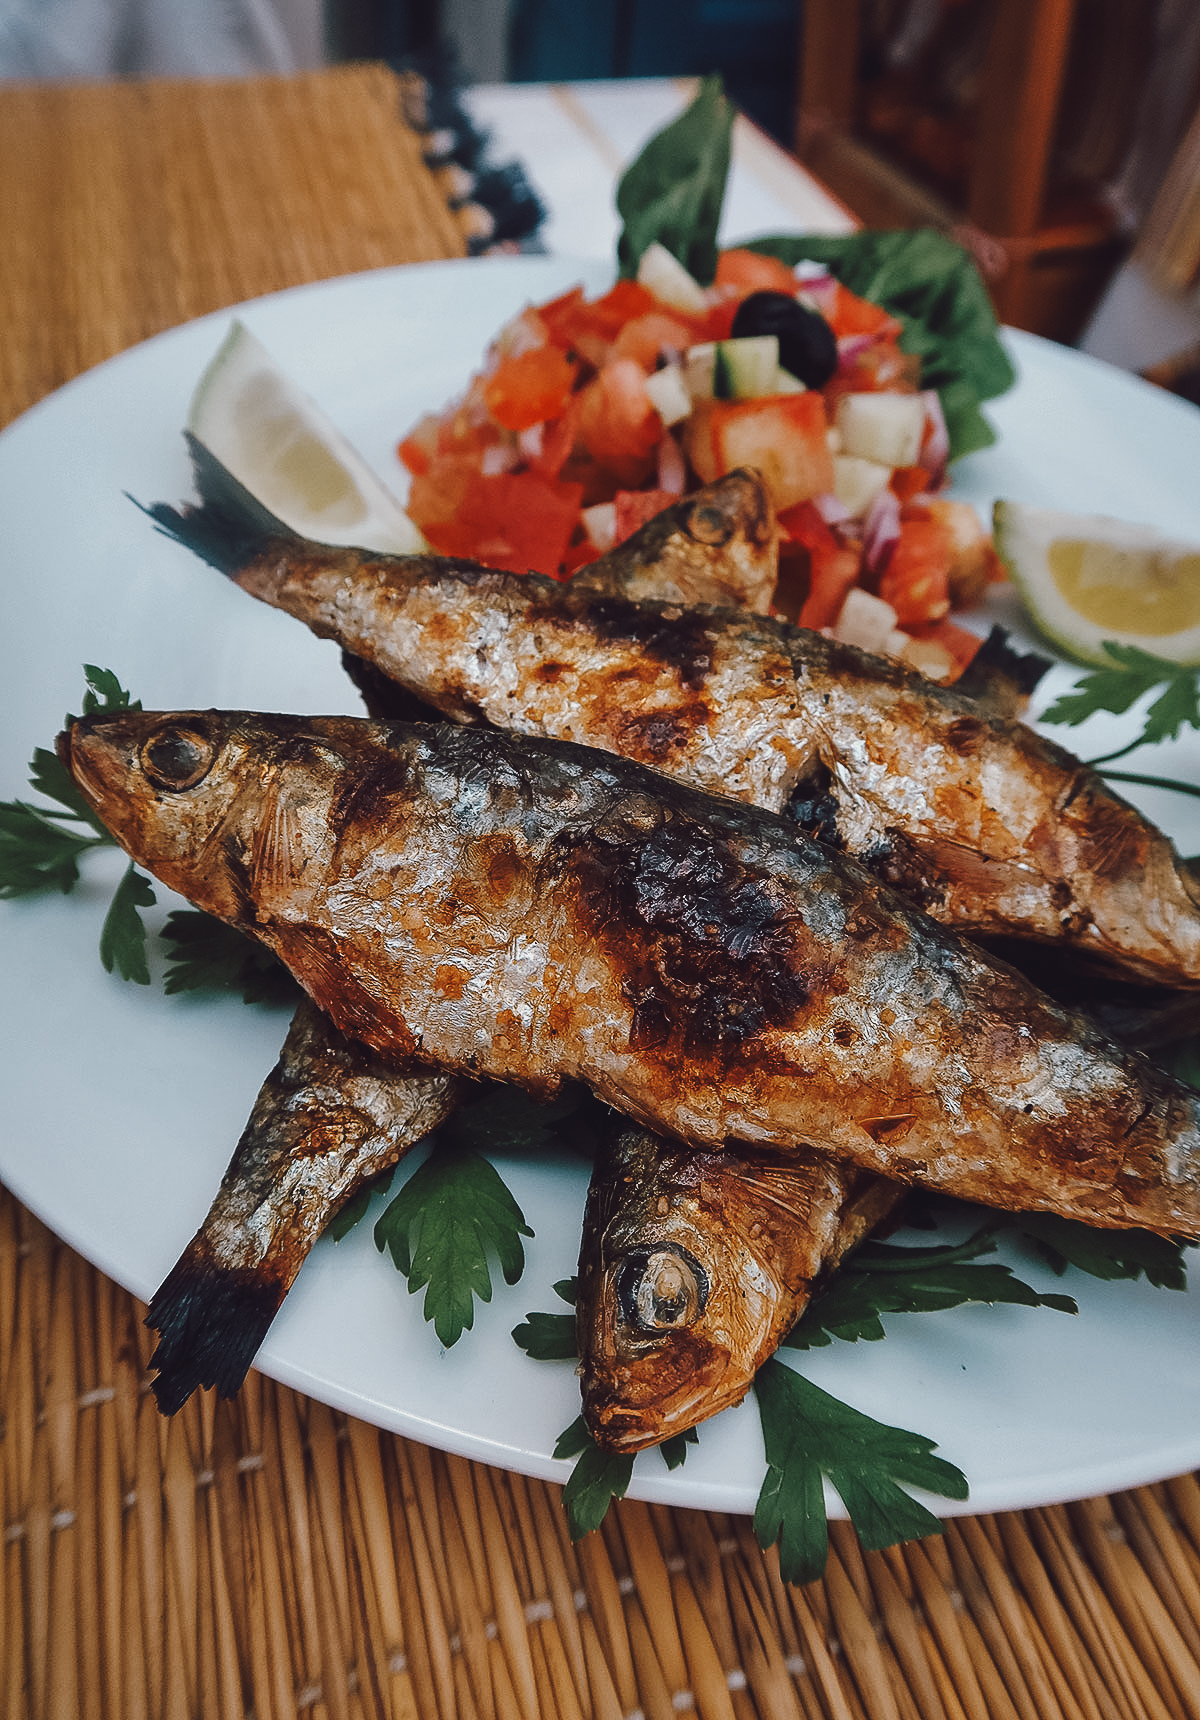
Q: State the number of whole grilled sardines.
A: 4